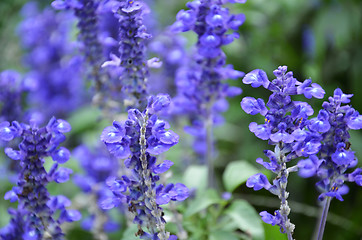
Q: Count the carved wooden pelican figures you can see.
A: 0